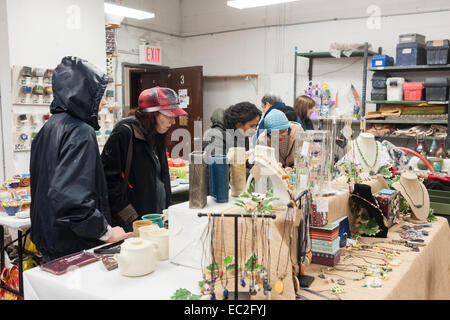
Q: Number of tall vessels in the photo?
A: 3